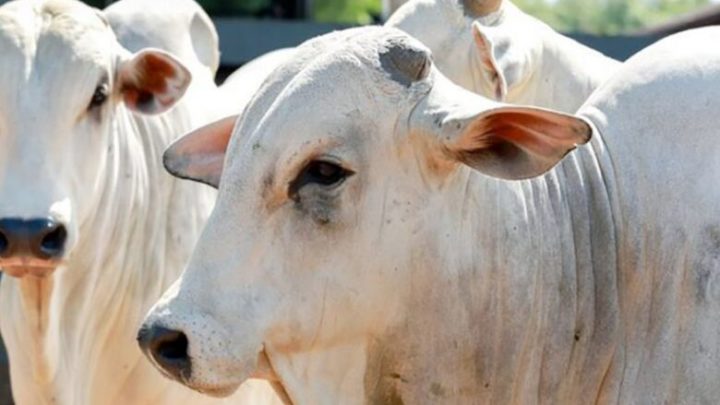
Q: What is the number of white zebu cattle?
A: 3